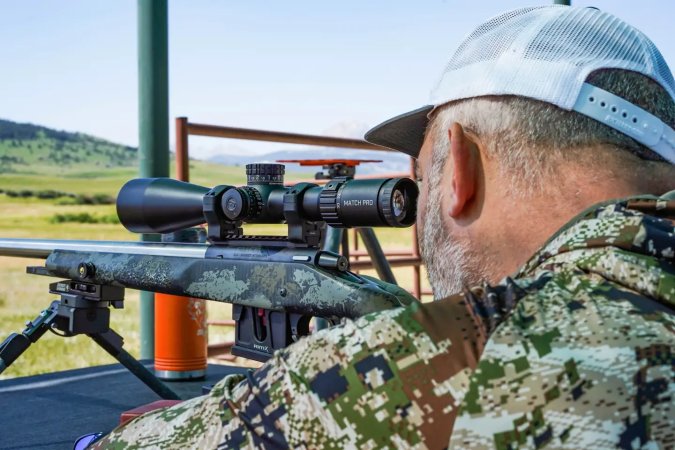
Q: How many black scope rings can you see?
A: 2